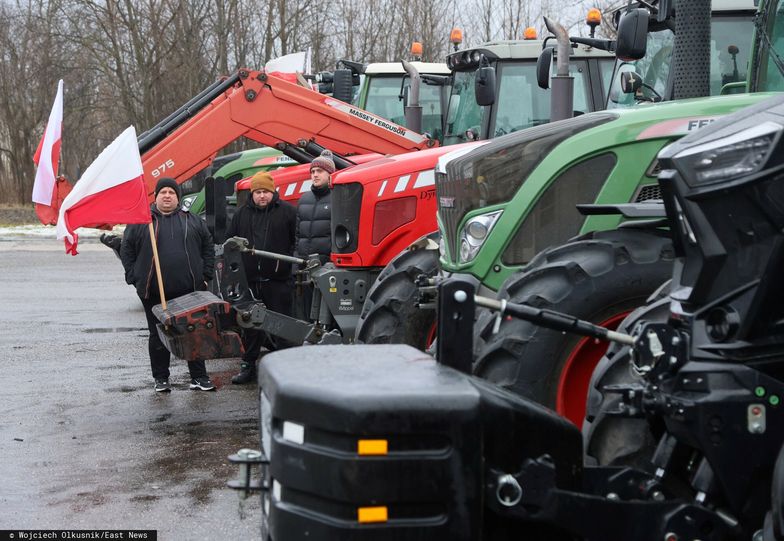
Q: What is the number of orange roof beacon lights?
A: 4